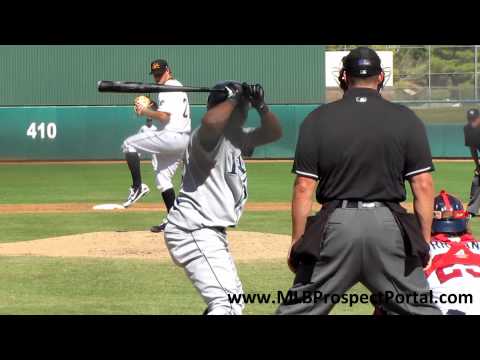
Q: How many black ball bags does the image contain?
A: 2